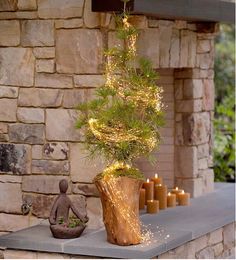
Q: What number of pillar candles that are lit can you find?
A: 7